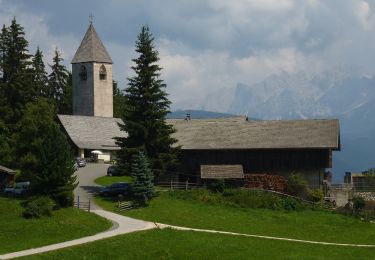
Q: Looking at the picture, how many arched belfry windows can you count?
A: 2